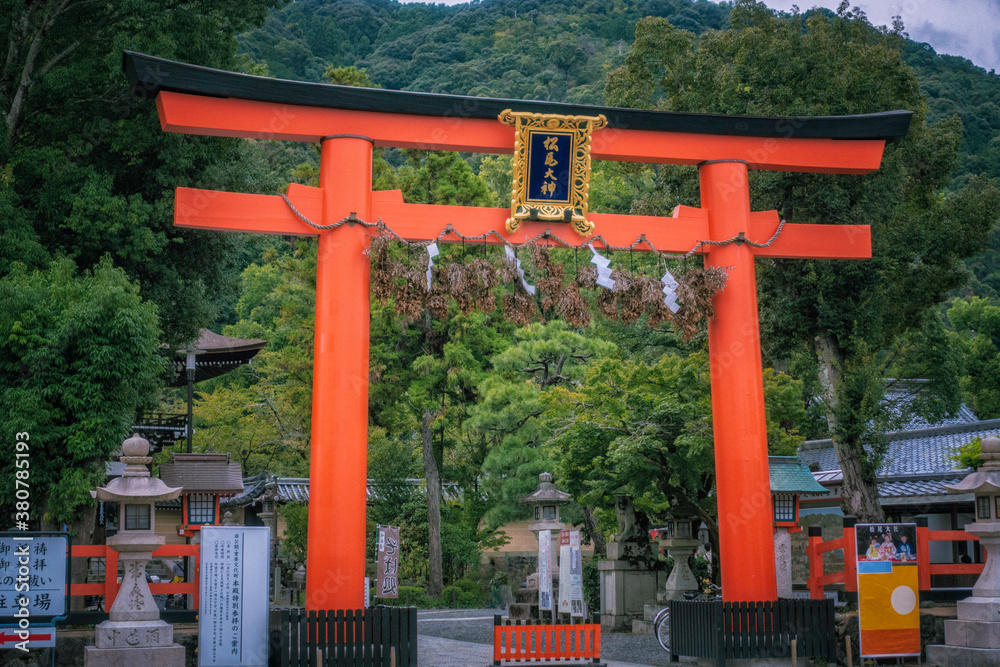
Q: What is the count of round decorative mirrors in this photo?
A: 0